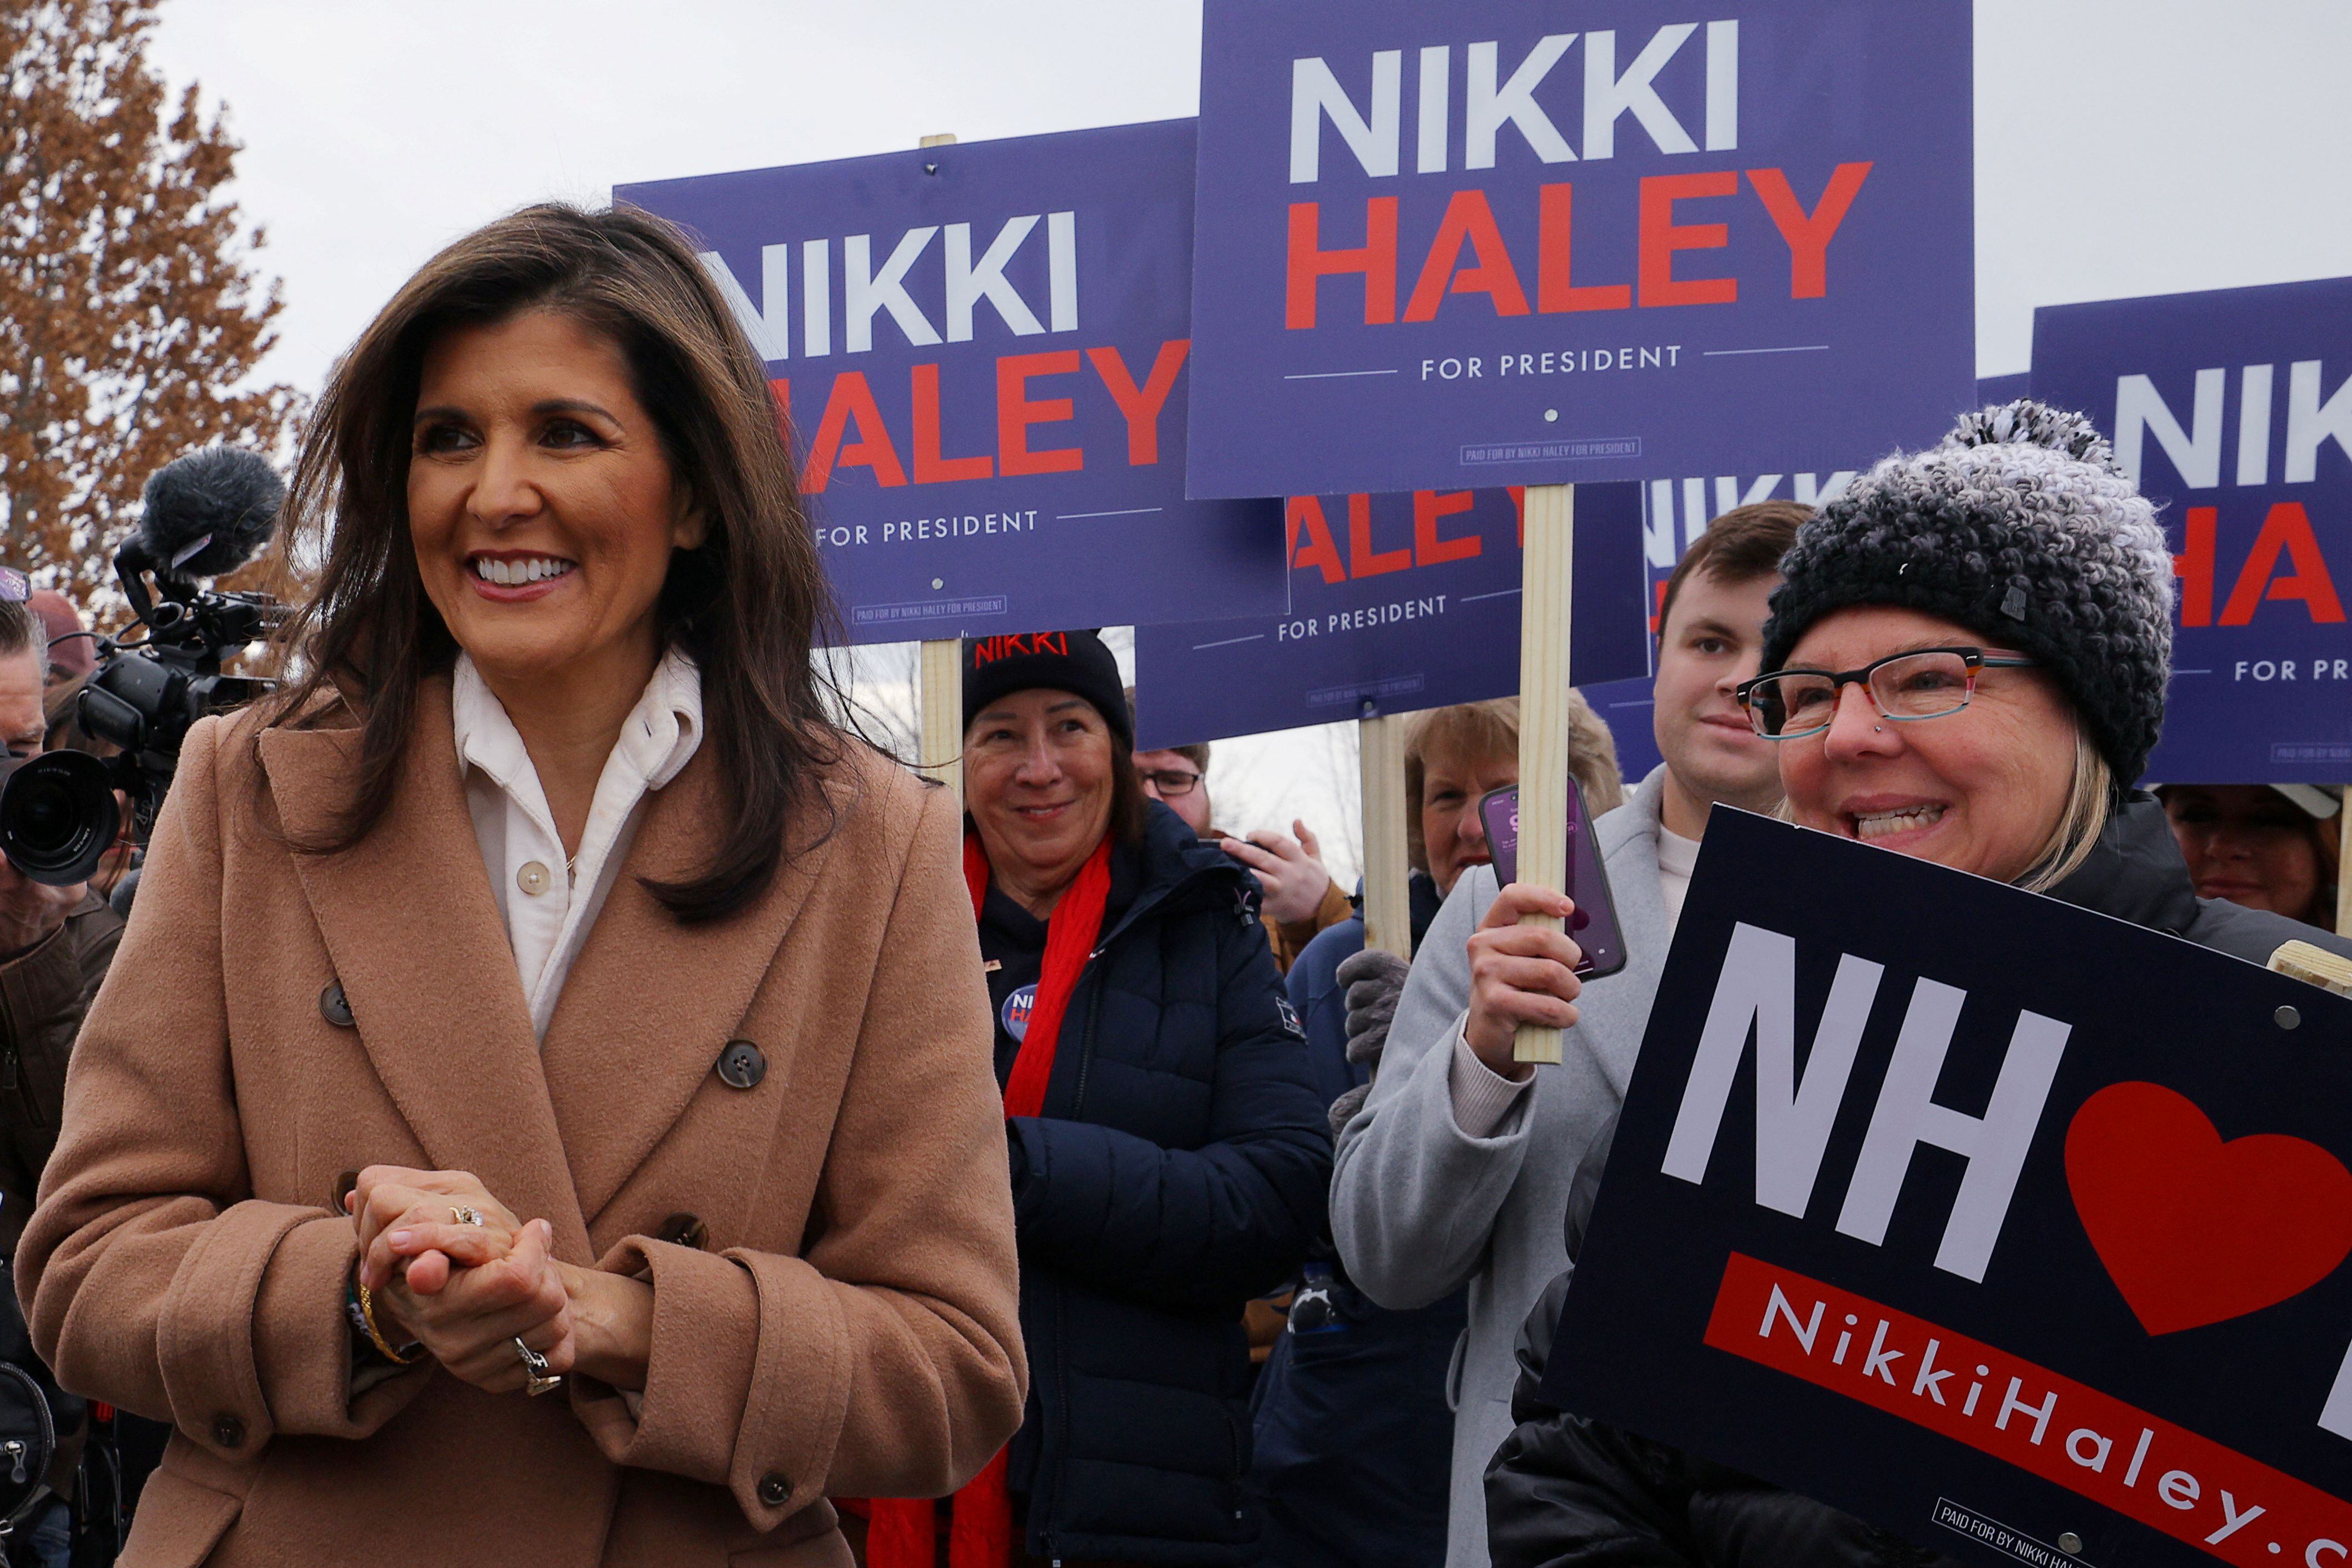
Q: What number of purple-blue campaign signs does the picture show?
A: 5